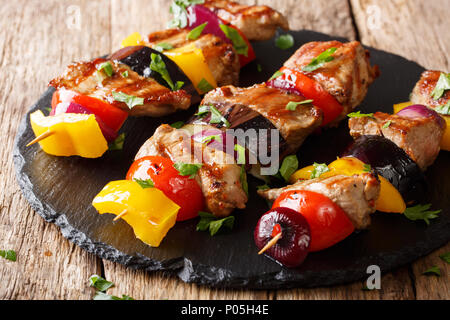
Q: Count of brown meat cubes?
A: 9